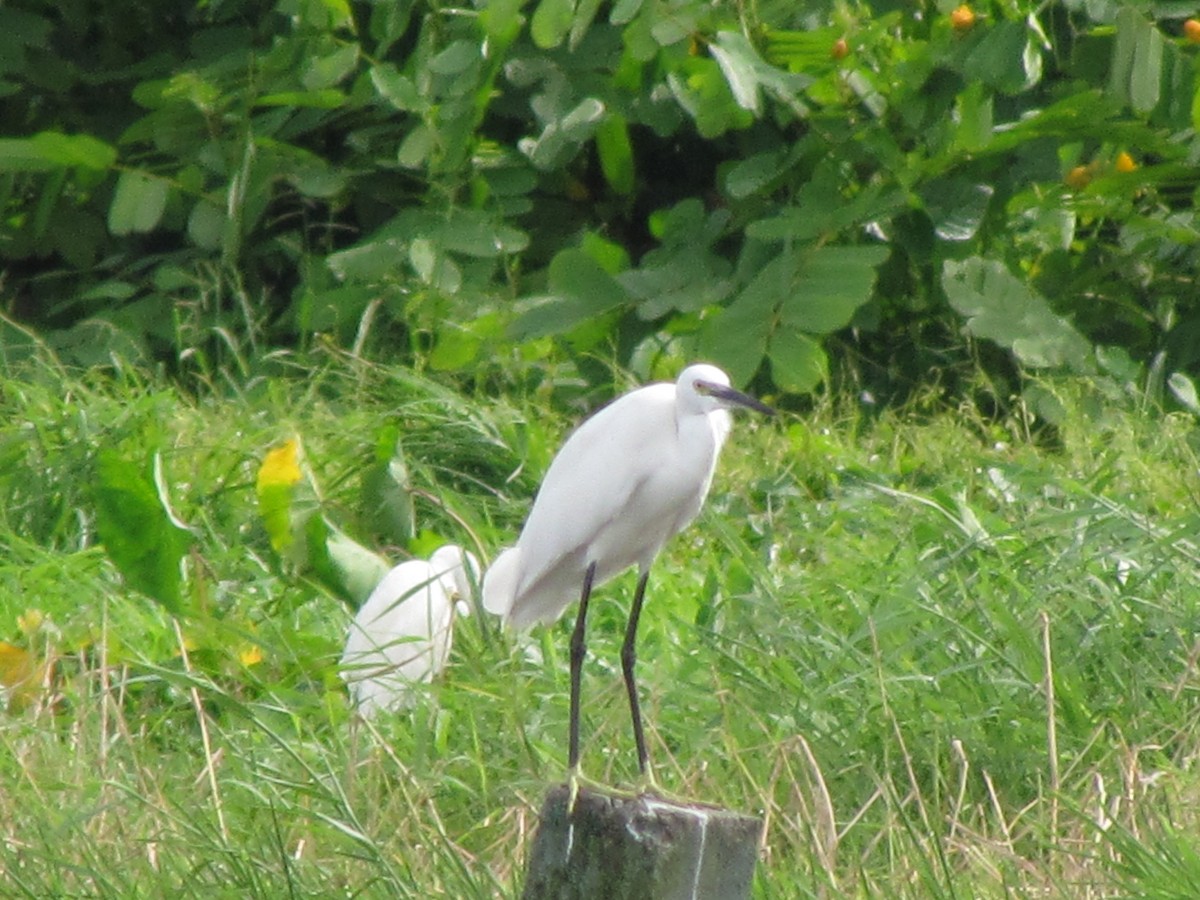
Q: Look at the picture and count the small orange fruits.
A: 5